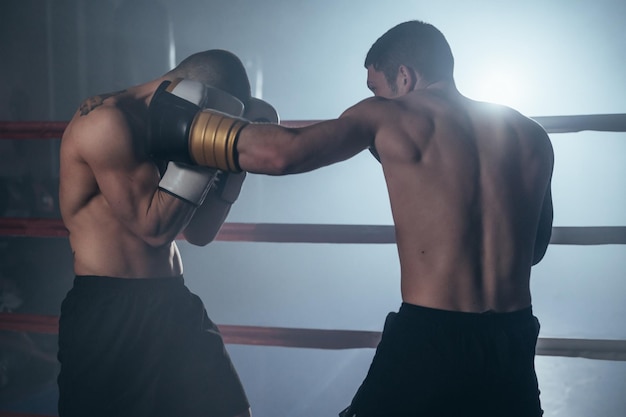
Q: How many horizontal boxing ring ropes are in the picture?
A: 3